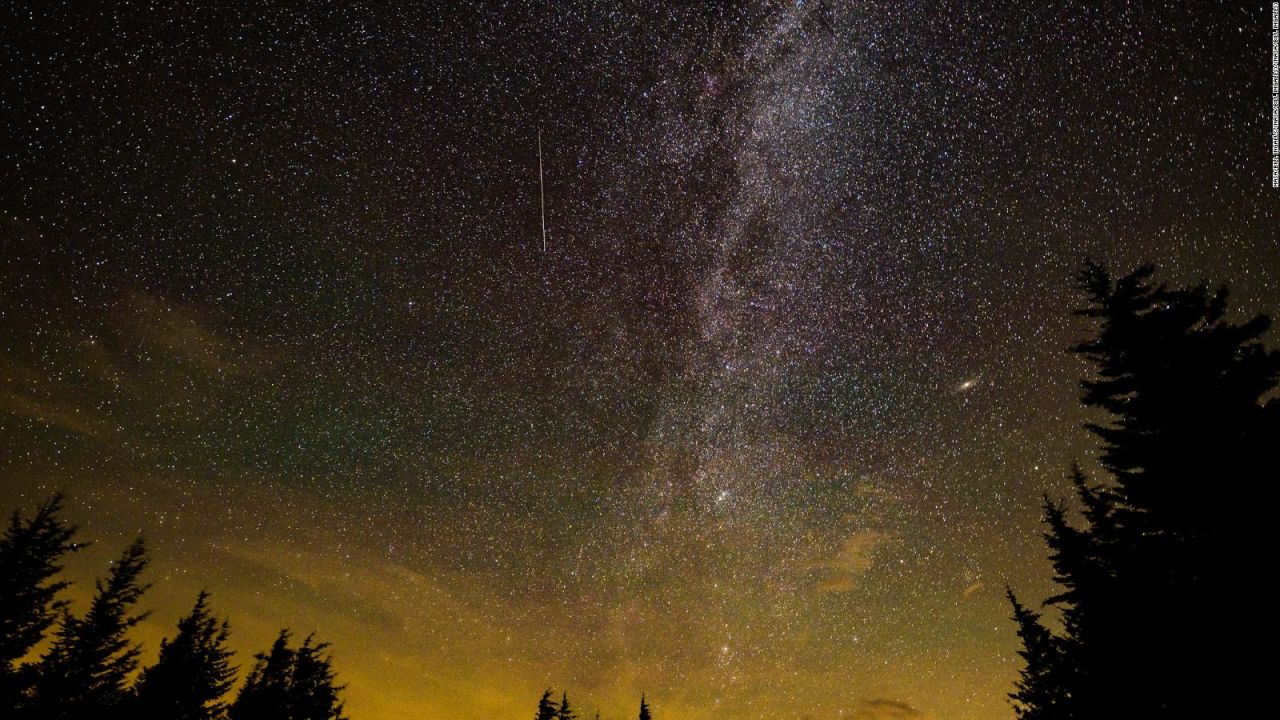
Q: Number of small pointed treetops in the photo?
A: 3